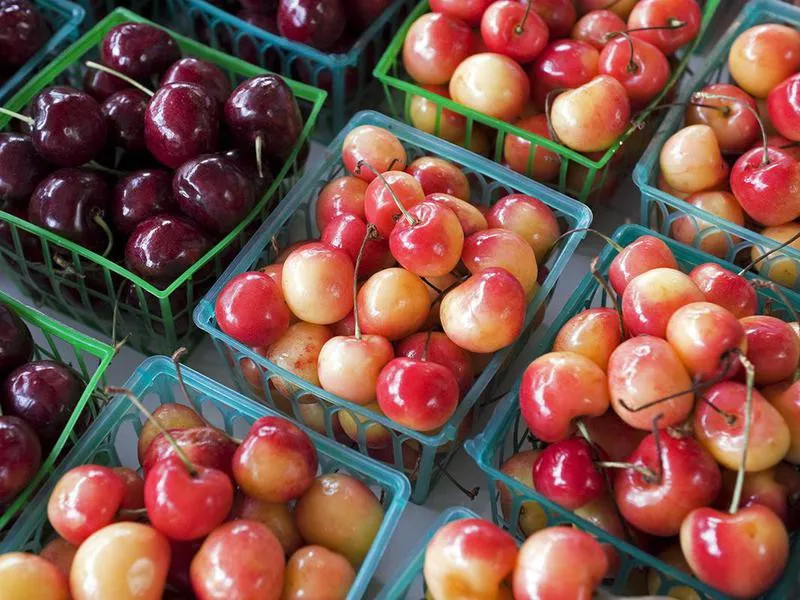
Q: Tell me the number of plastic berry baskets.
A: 10